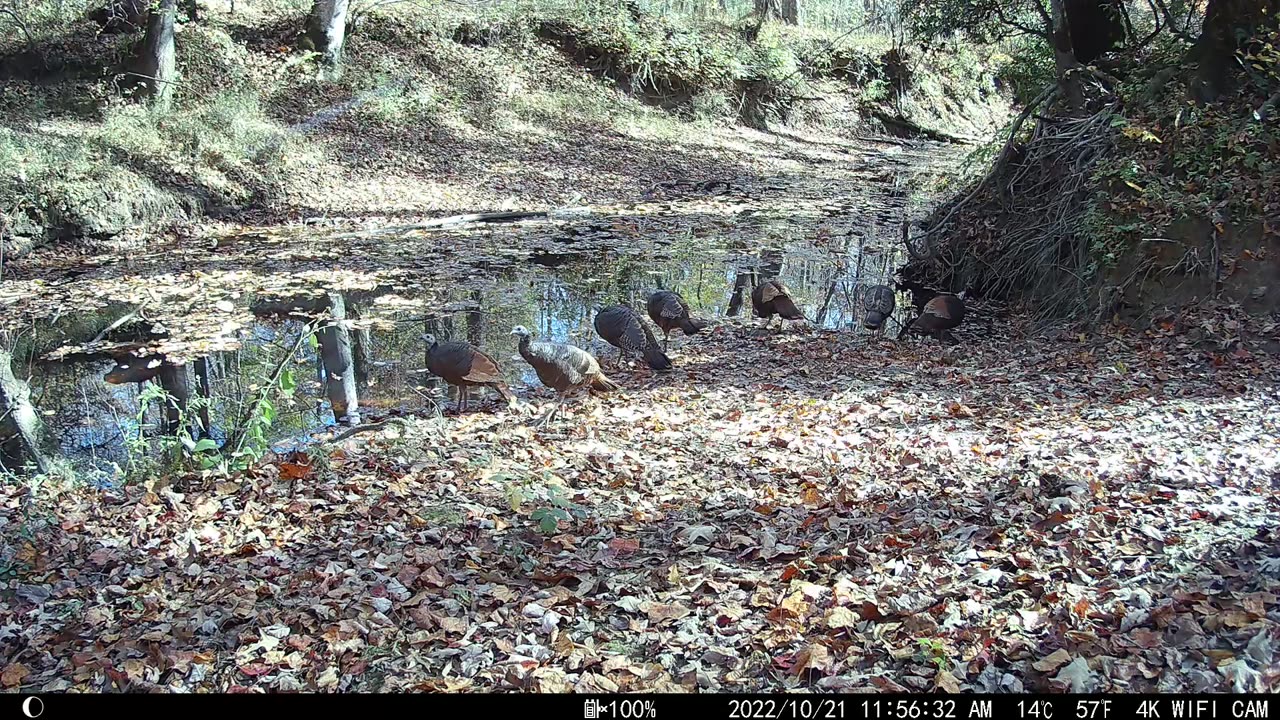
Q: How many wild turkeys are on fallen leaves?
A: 7